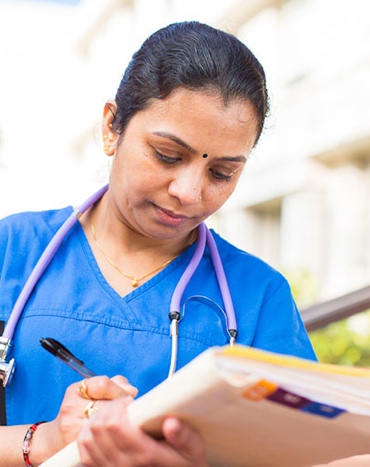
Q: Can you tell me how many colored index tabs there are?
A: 3